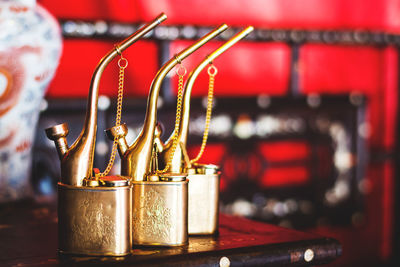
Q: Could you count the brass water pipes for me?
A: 3